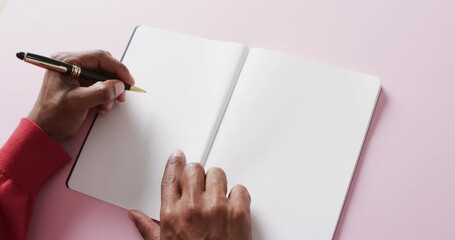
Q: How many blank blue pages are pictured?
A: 0